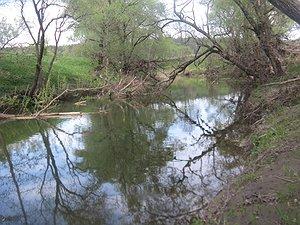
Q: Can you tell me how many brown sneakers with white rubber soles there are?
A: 0